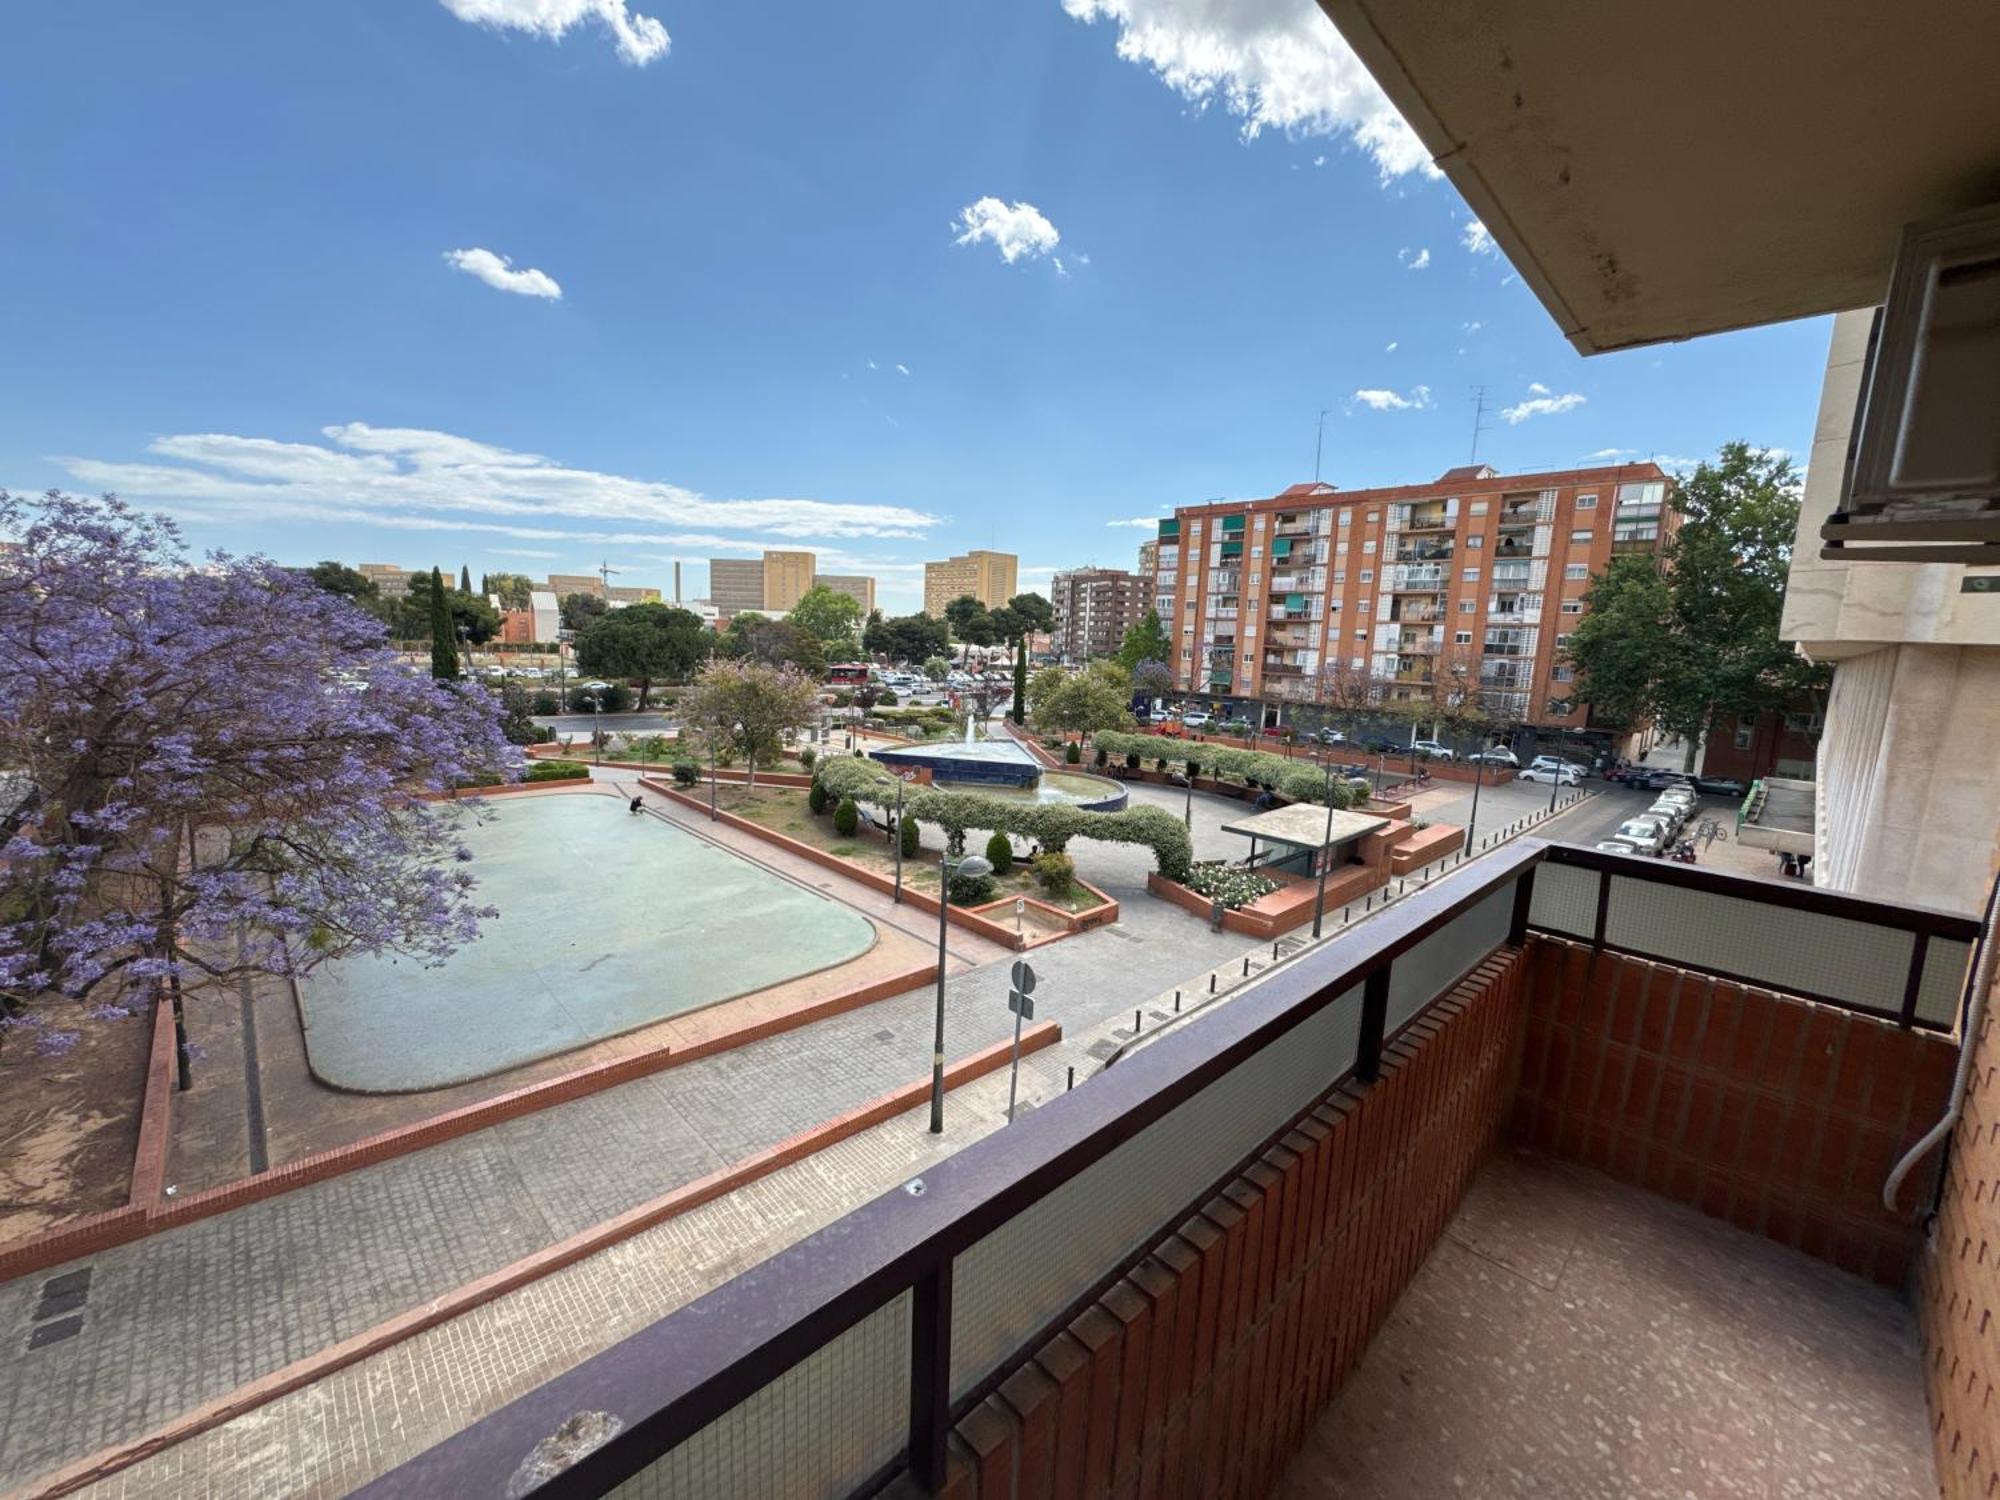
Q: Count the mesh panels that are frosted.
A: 6